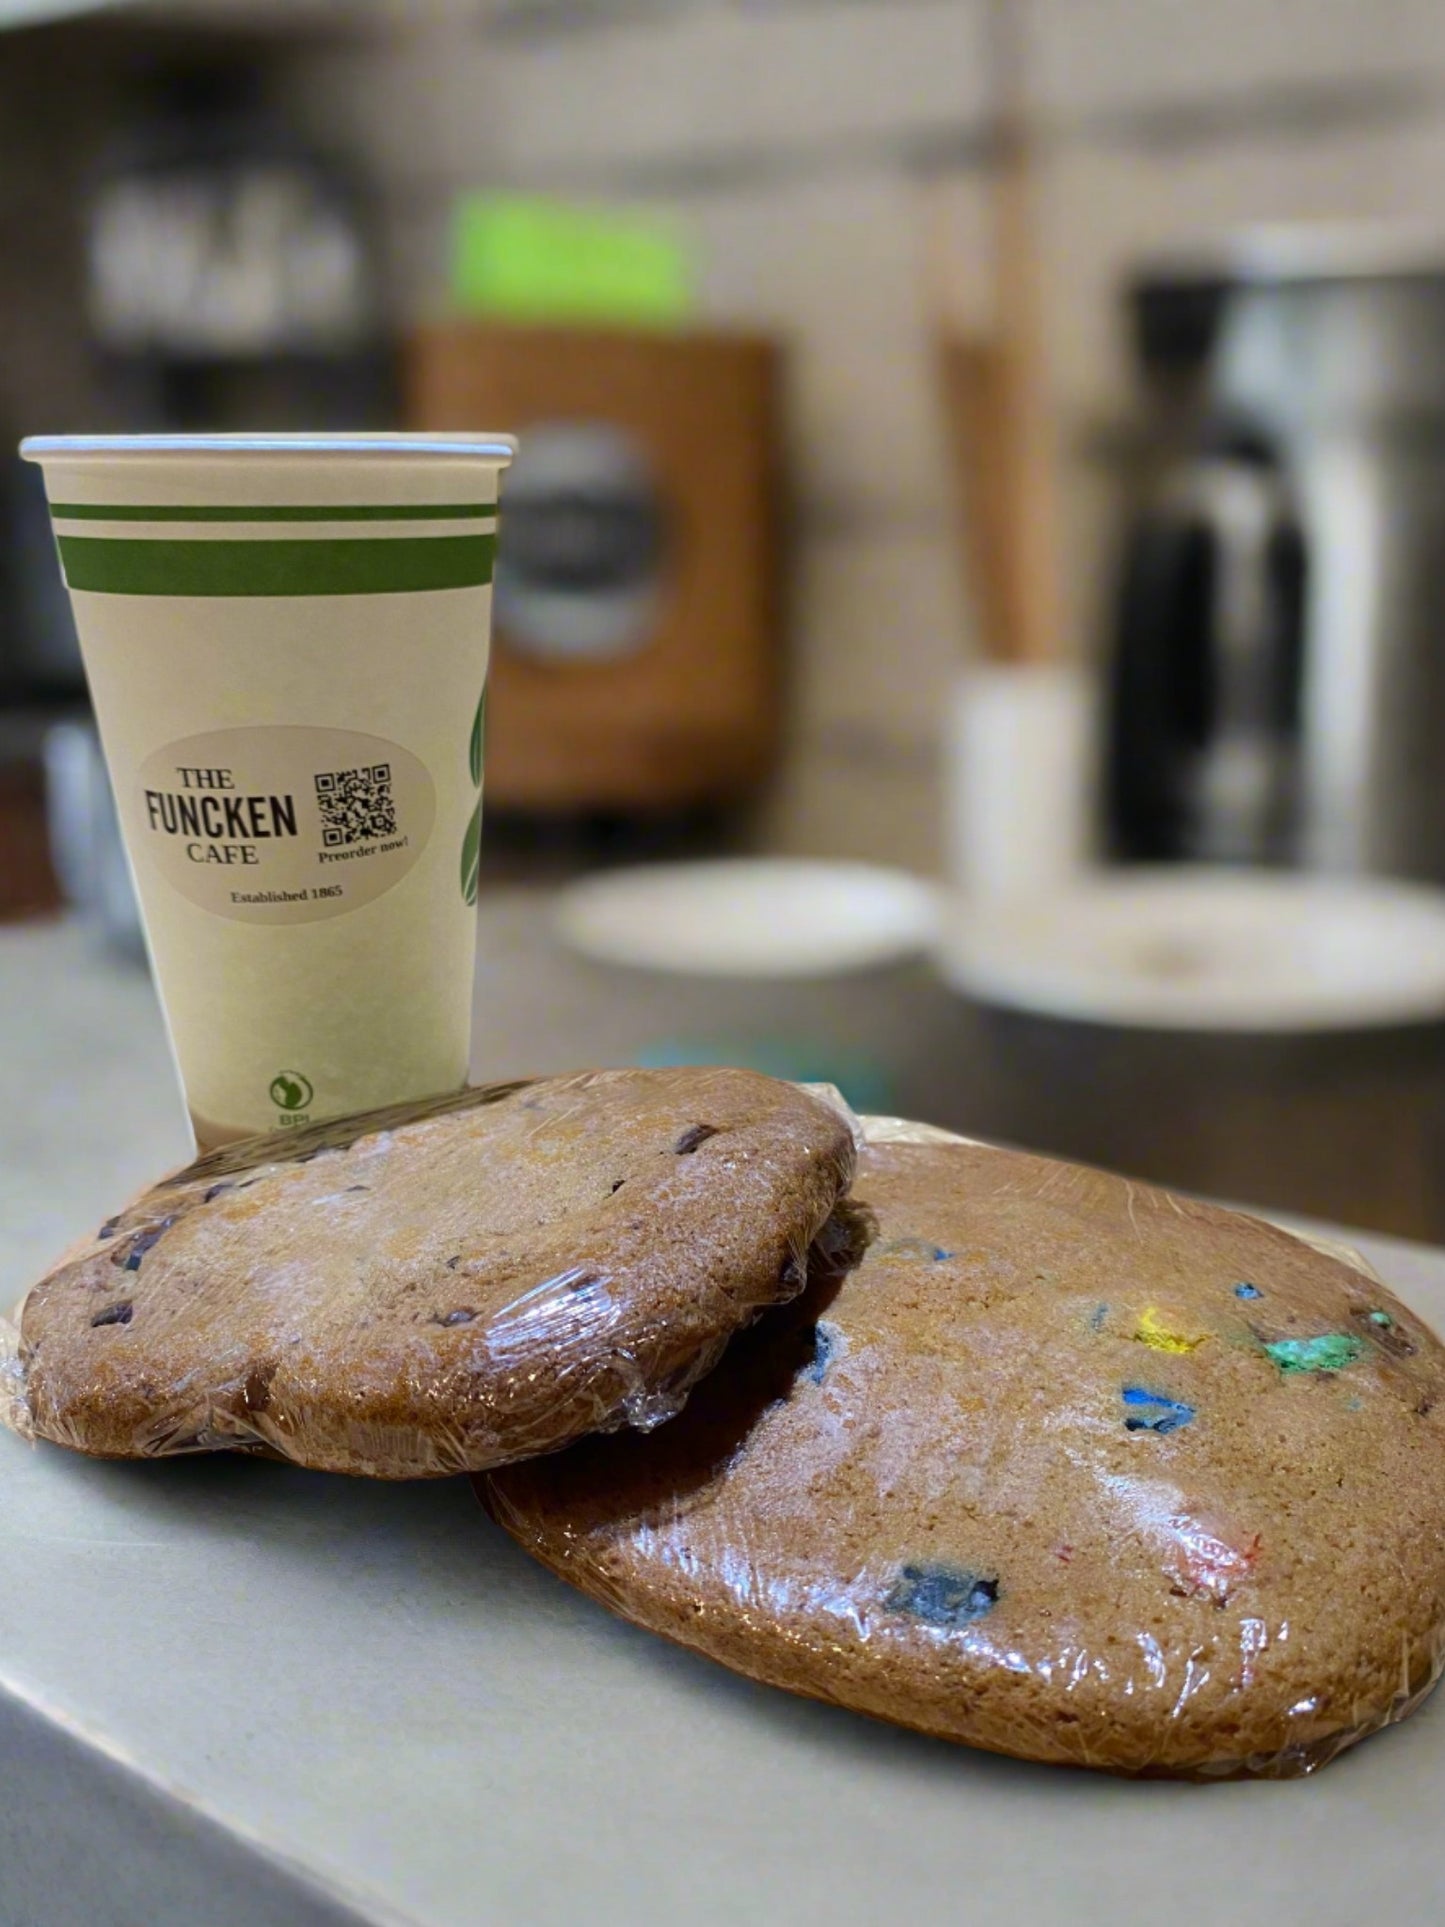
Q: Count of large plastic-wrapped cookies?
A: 2